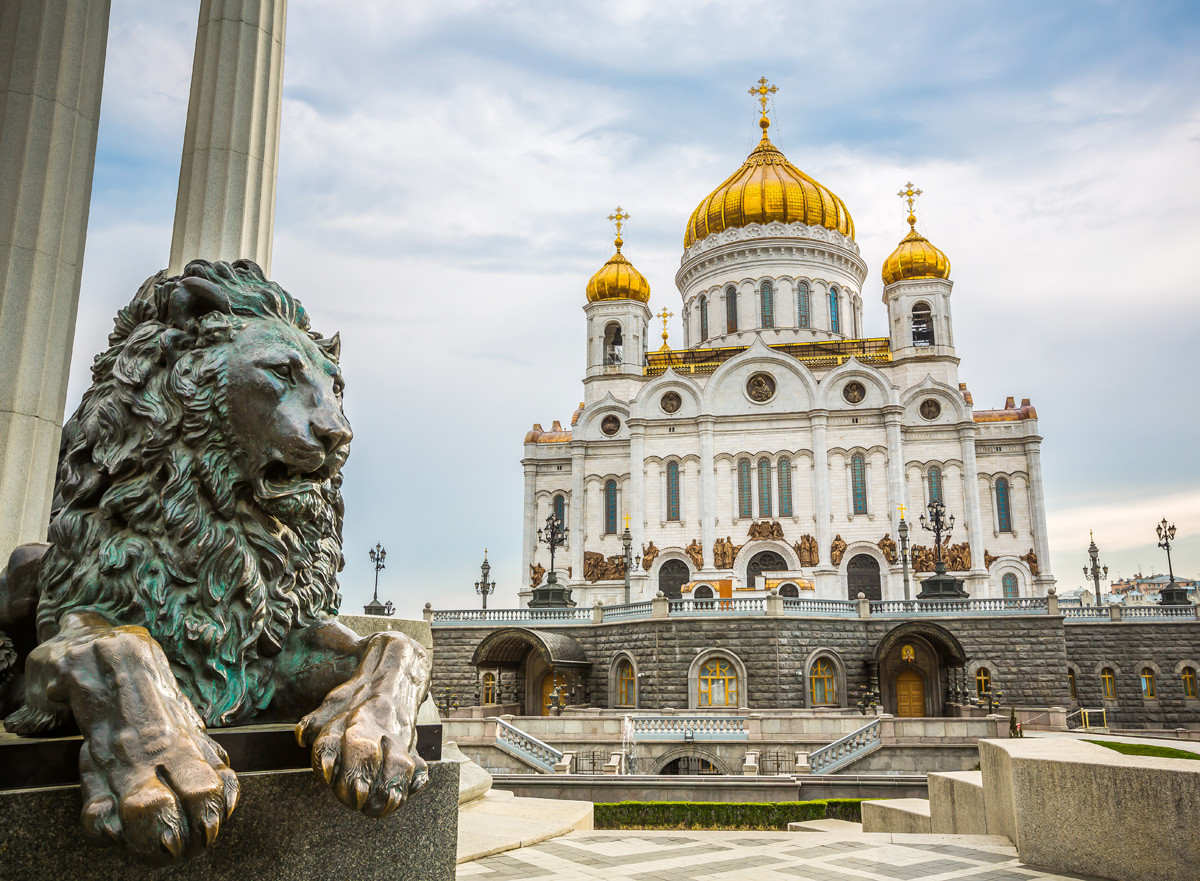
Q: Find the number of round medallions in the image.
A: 5